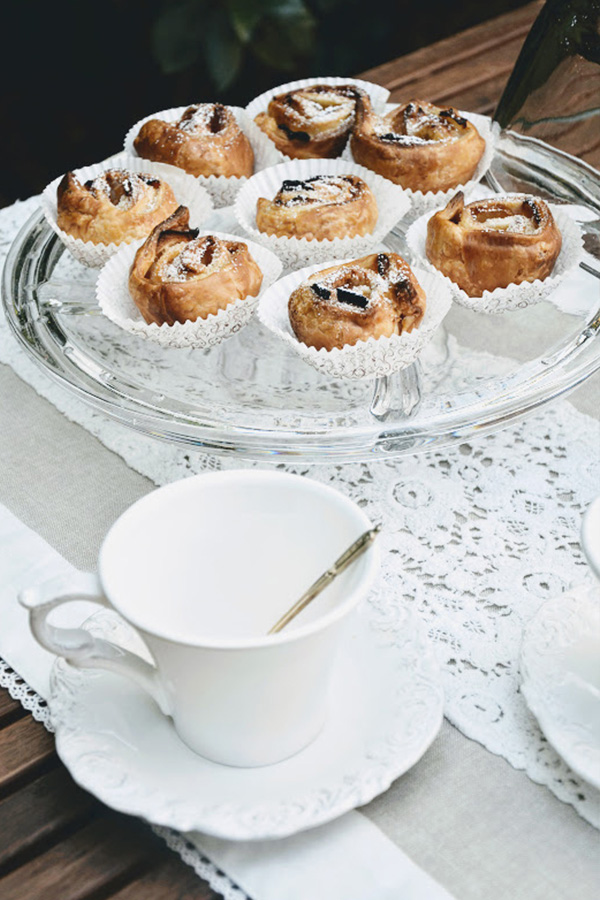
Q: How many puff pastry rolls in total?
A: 8